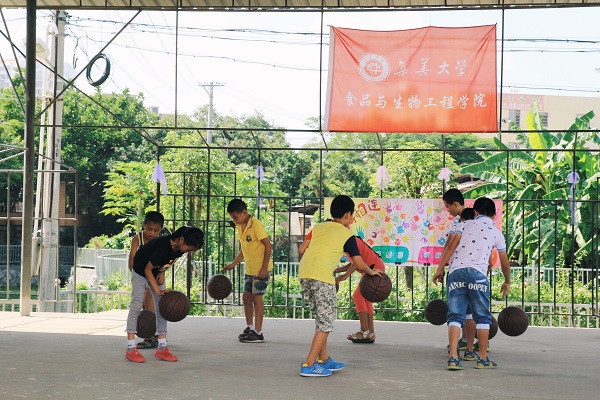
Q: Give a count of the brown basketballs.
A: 7